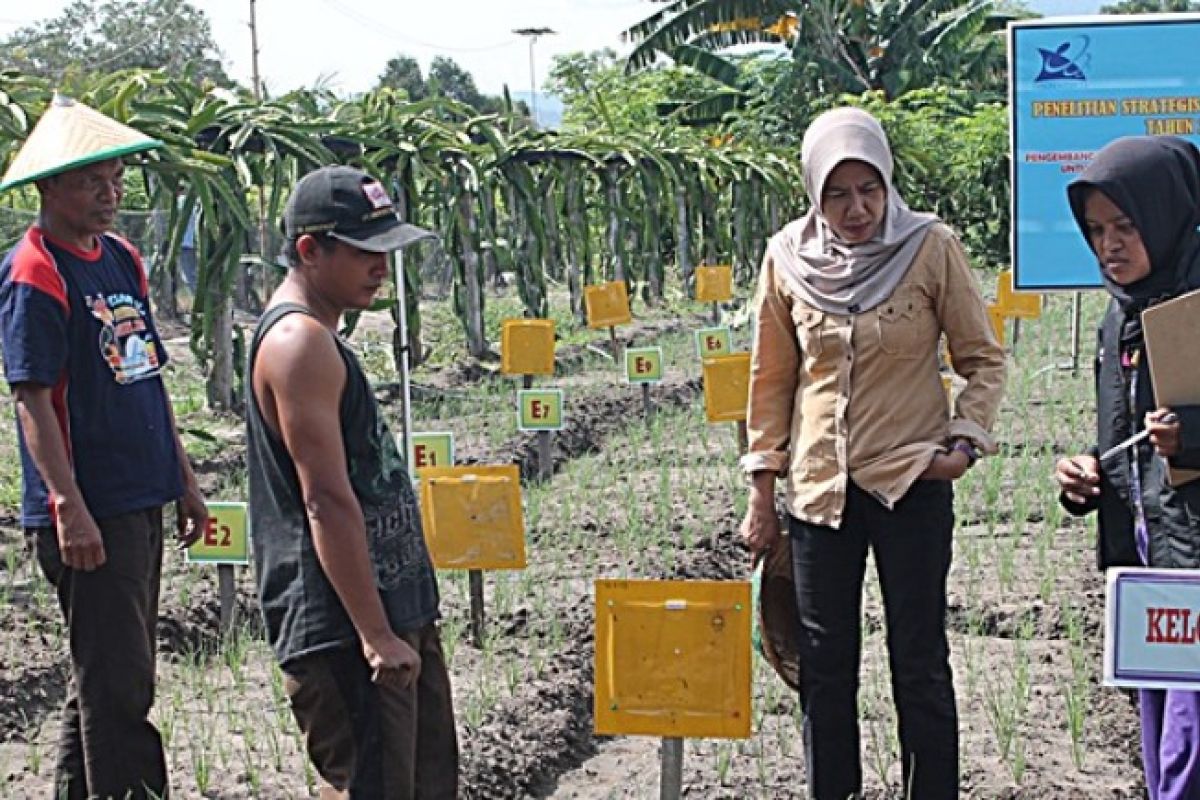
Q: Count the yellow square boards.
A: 8